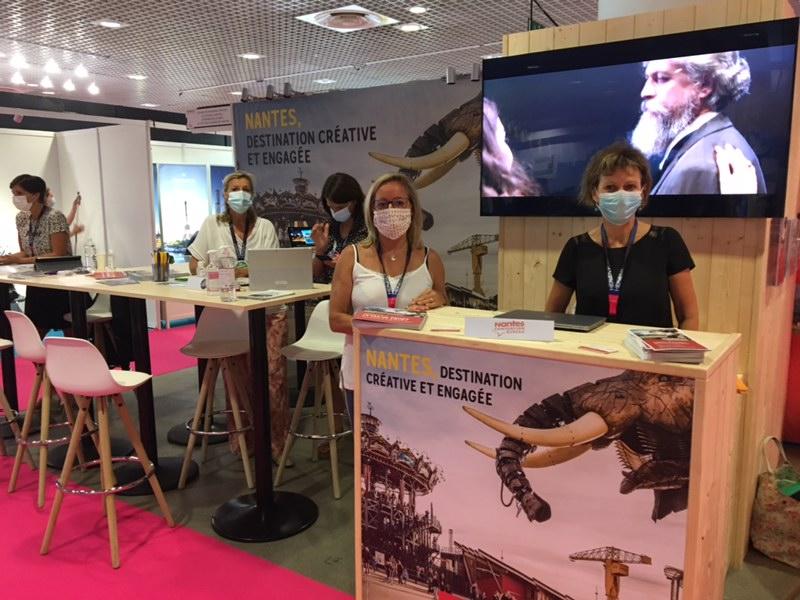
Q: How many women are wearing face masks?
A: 5